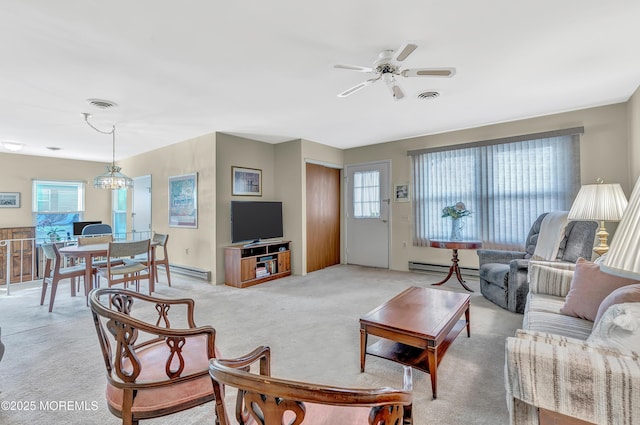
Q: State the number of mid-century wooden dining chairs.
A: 4